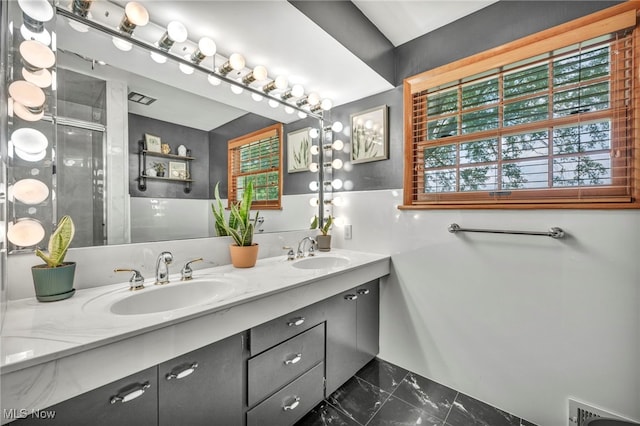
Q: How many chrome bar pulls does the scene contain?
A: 7